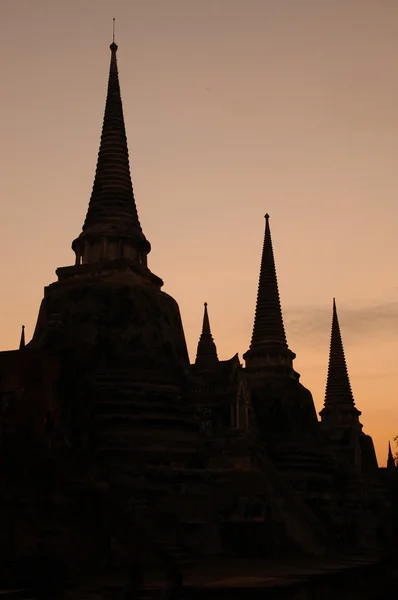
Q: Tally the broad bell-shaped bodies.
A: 3